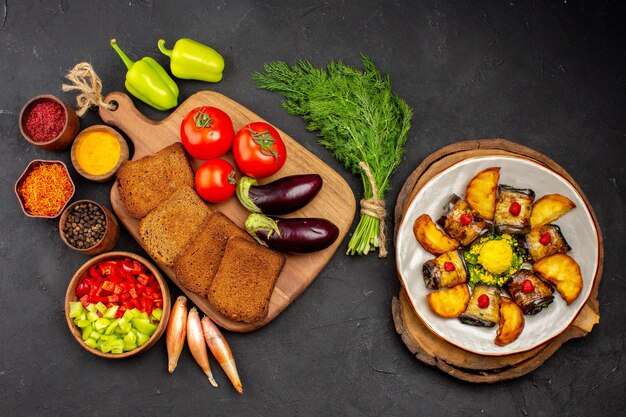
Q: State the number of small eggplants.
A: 2